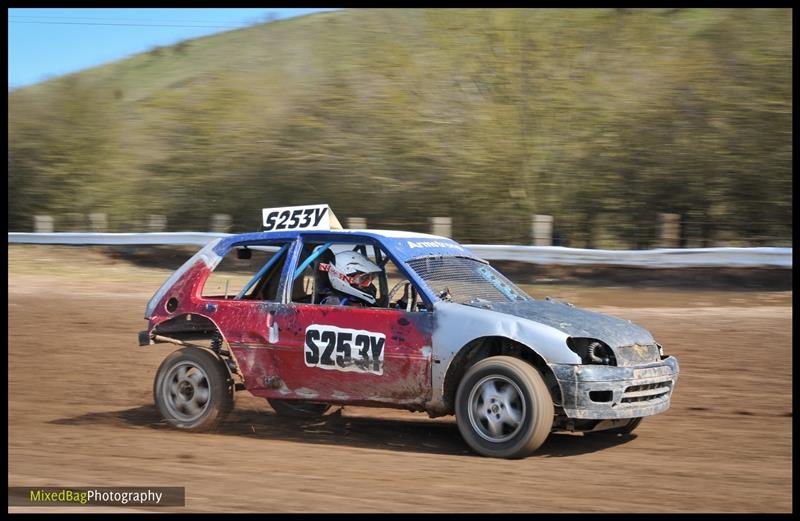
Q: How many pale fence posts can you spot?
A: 8